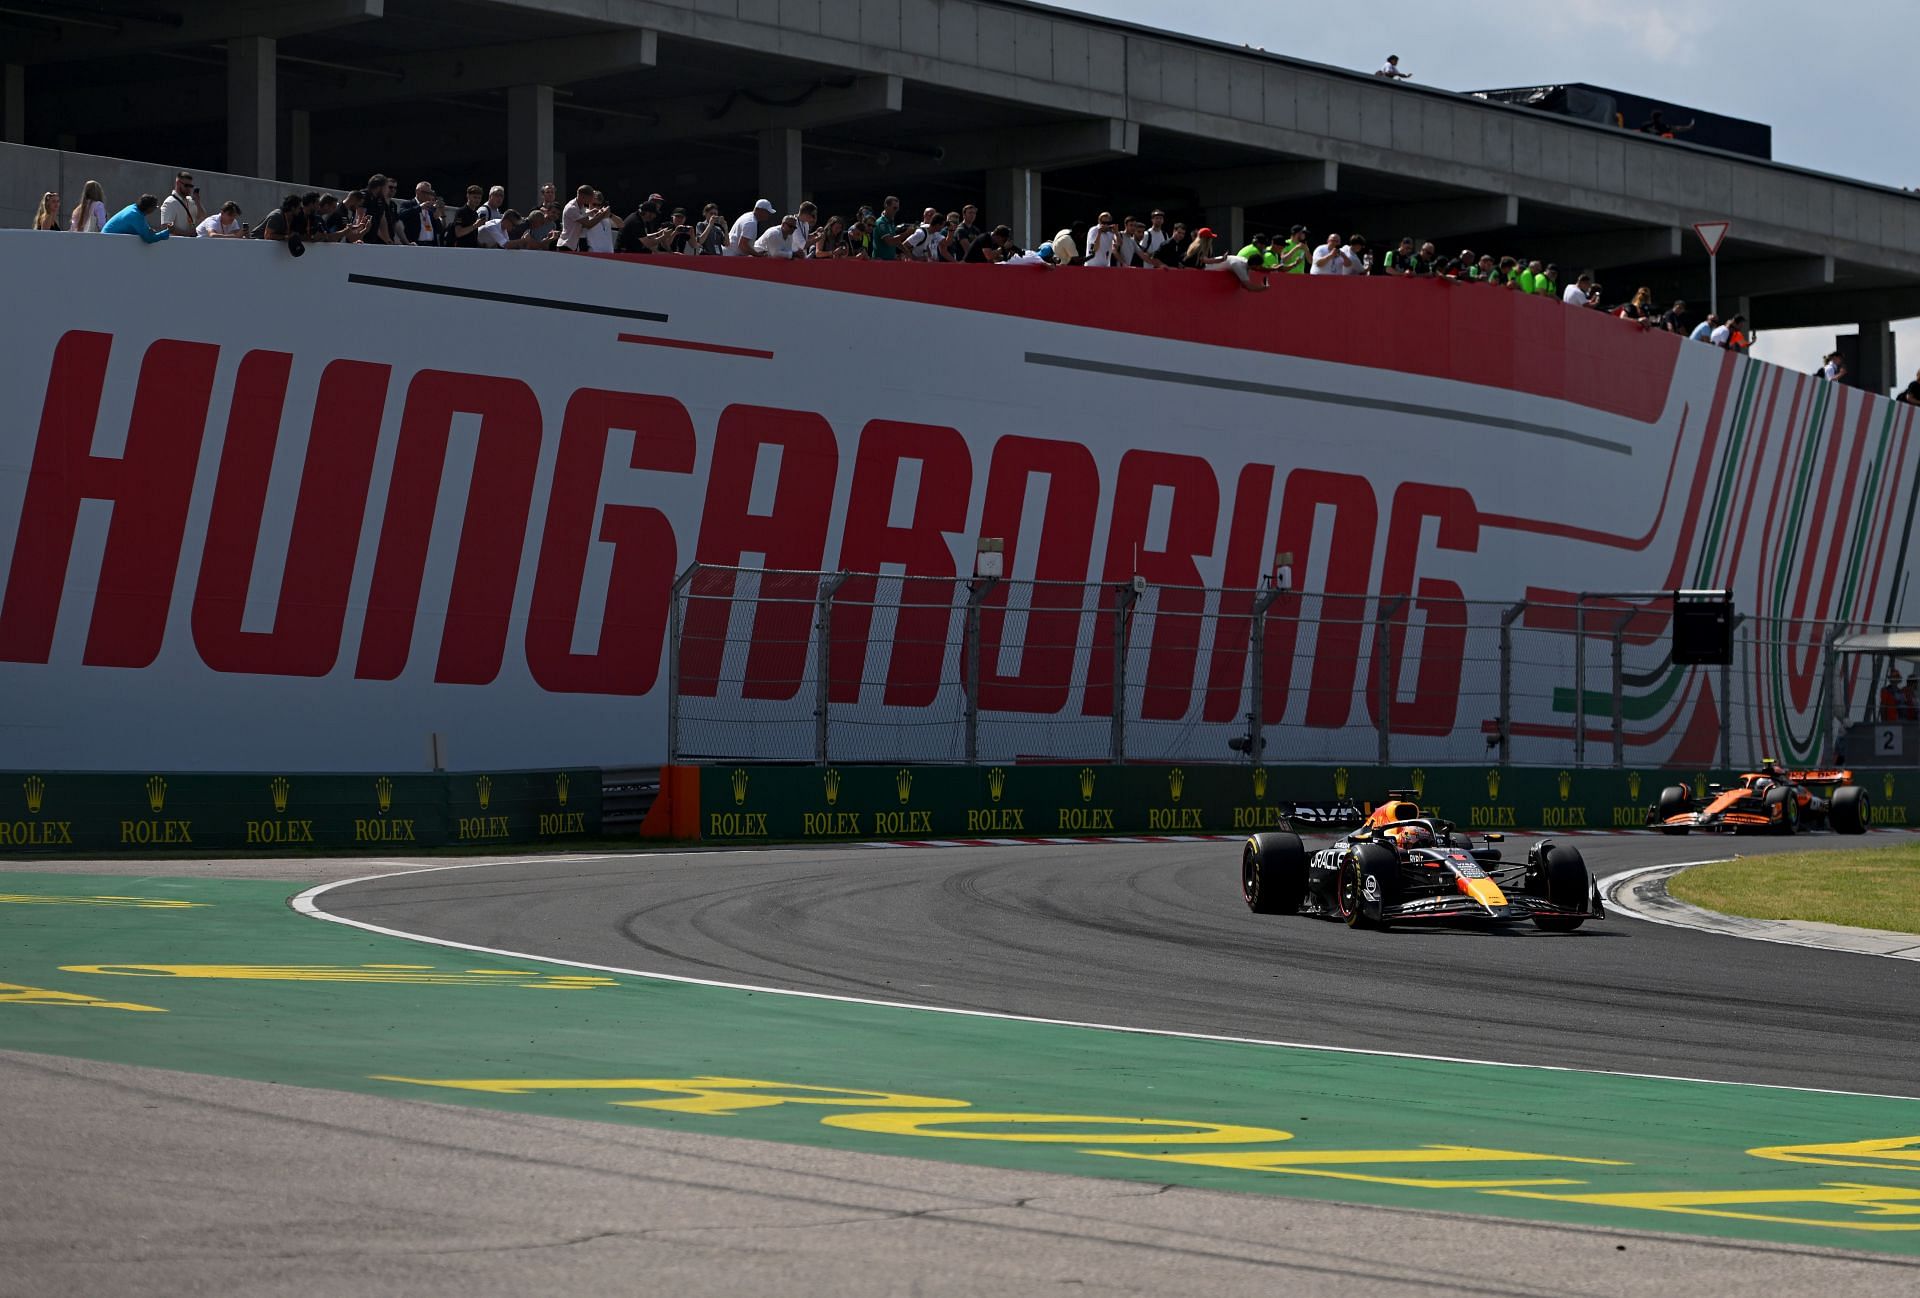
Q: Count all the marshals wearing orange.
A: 2